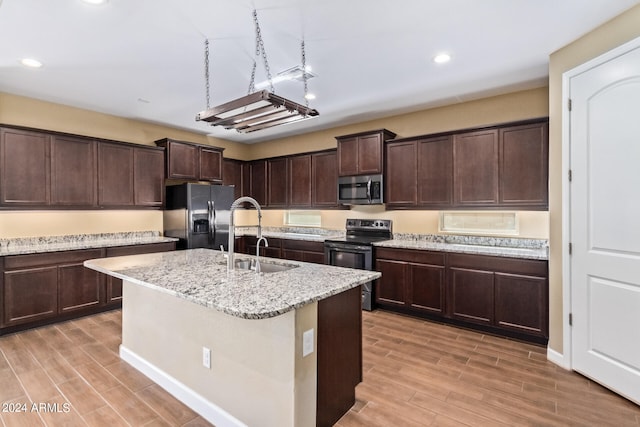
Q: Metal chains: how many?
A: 4